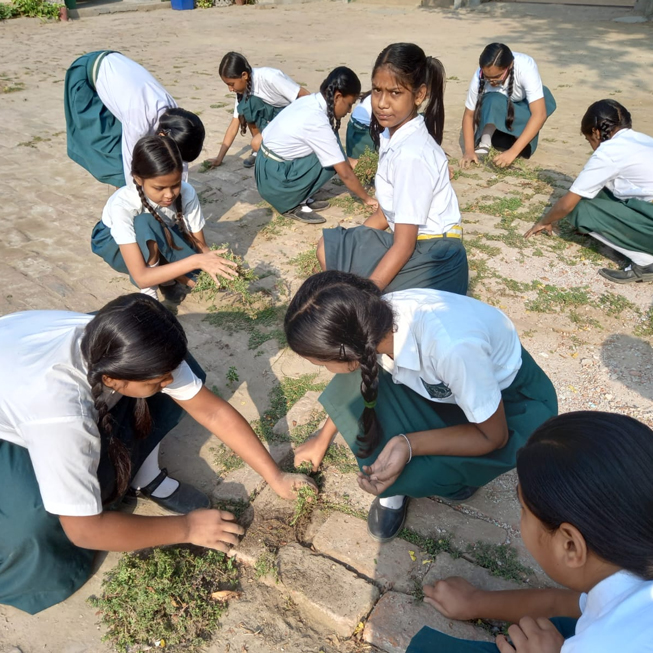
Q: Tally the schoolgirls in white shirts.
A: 11